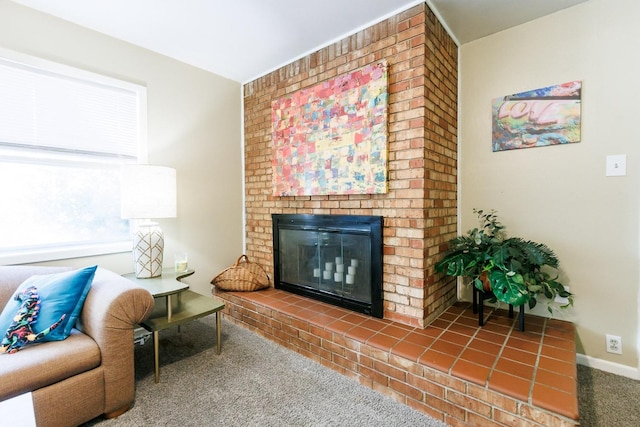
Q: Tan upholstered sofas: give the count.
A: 1